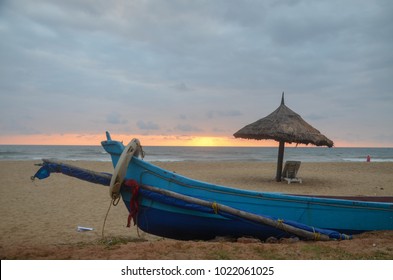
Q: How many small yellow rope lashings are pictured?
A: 3